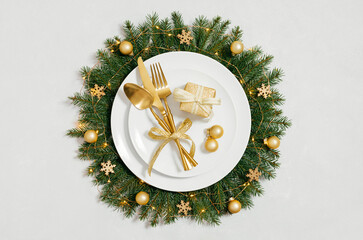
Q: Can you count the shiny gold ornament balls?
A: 8